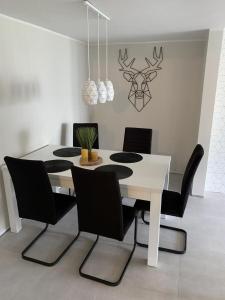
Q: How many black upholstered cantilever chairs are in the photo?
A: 5